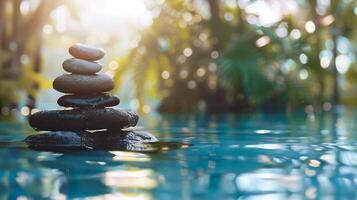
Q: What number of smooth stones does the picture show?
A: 6